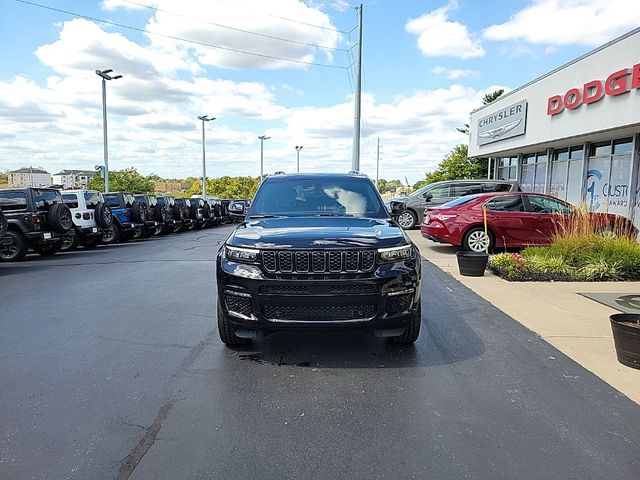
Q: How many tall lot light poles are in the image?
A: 4